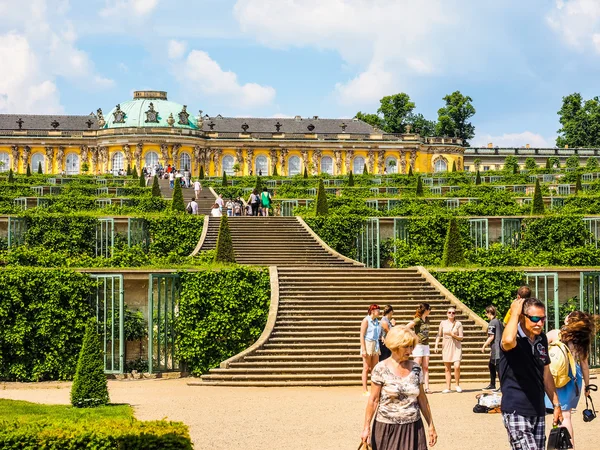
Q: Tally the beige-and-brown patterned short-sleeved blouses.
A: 1